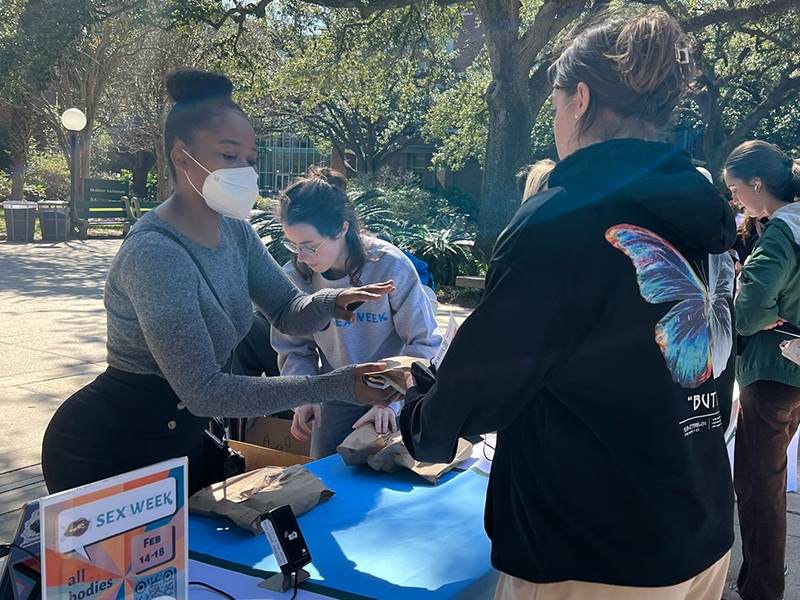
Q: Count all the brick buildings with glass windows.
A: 1